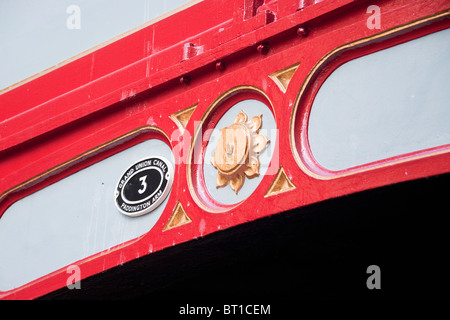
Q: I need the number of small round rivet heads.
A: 4